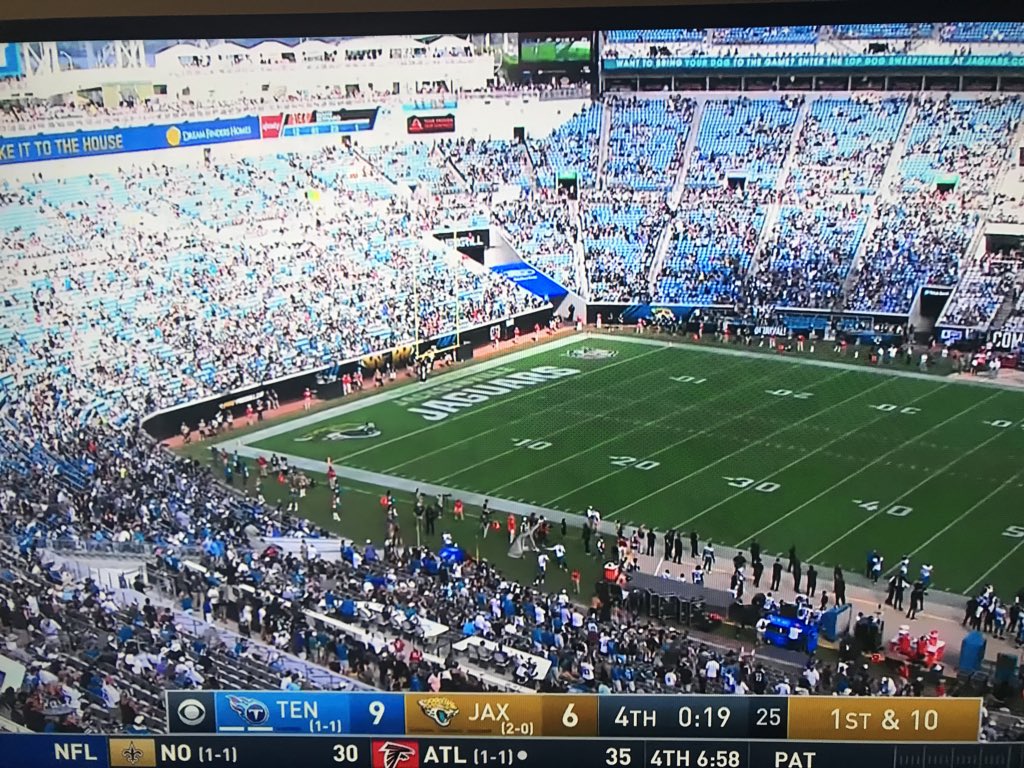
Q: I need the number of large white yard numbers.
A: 9